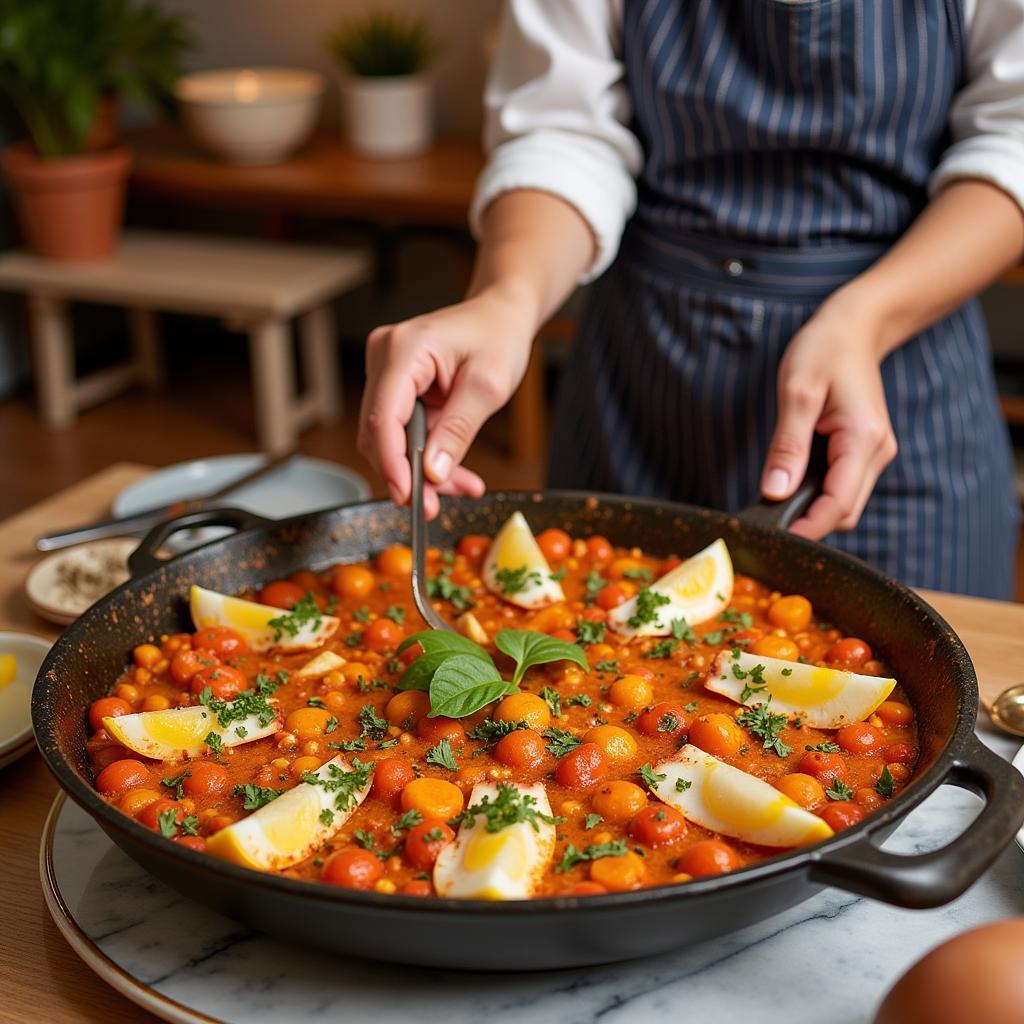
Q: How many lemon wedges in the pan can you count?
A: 8